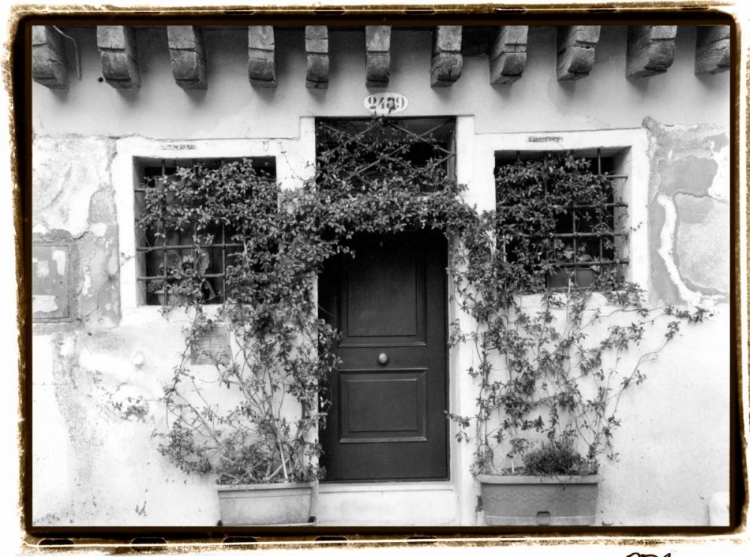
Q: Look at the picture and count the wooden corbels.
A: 11